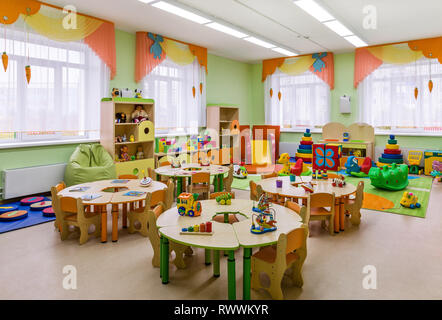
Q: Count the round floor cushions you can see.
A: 5